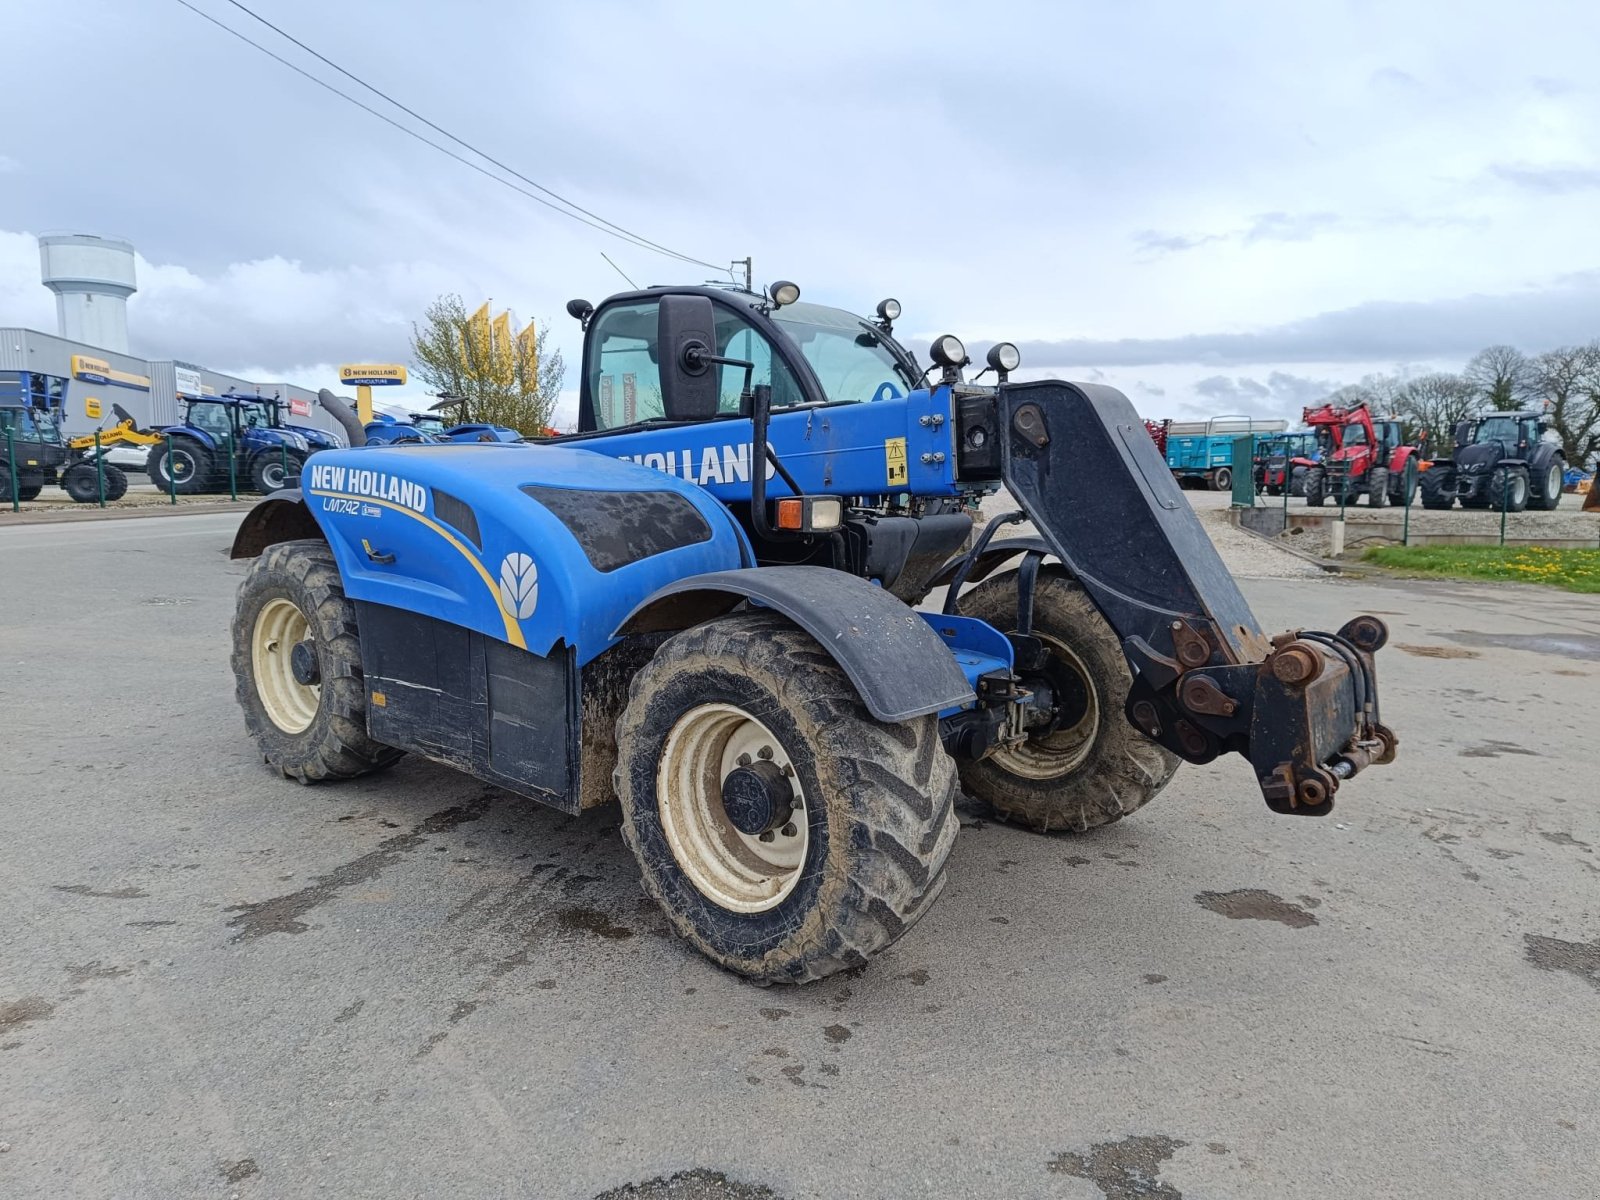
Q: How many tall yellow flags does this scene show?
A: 3